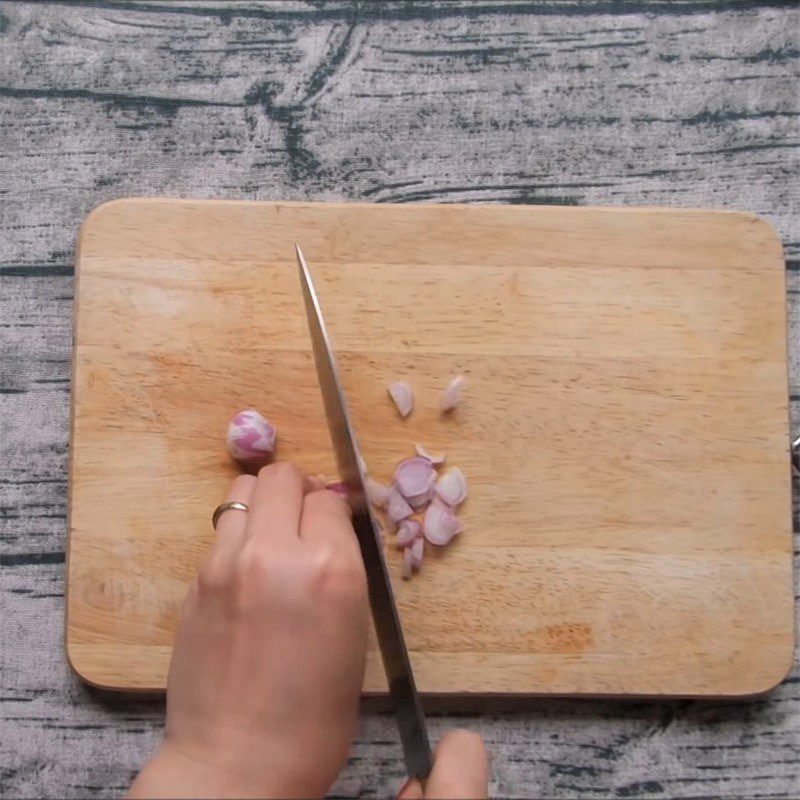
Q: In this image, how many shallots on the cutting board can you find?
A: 2